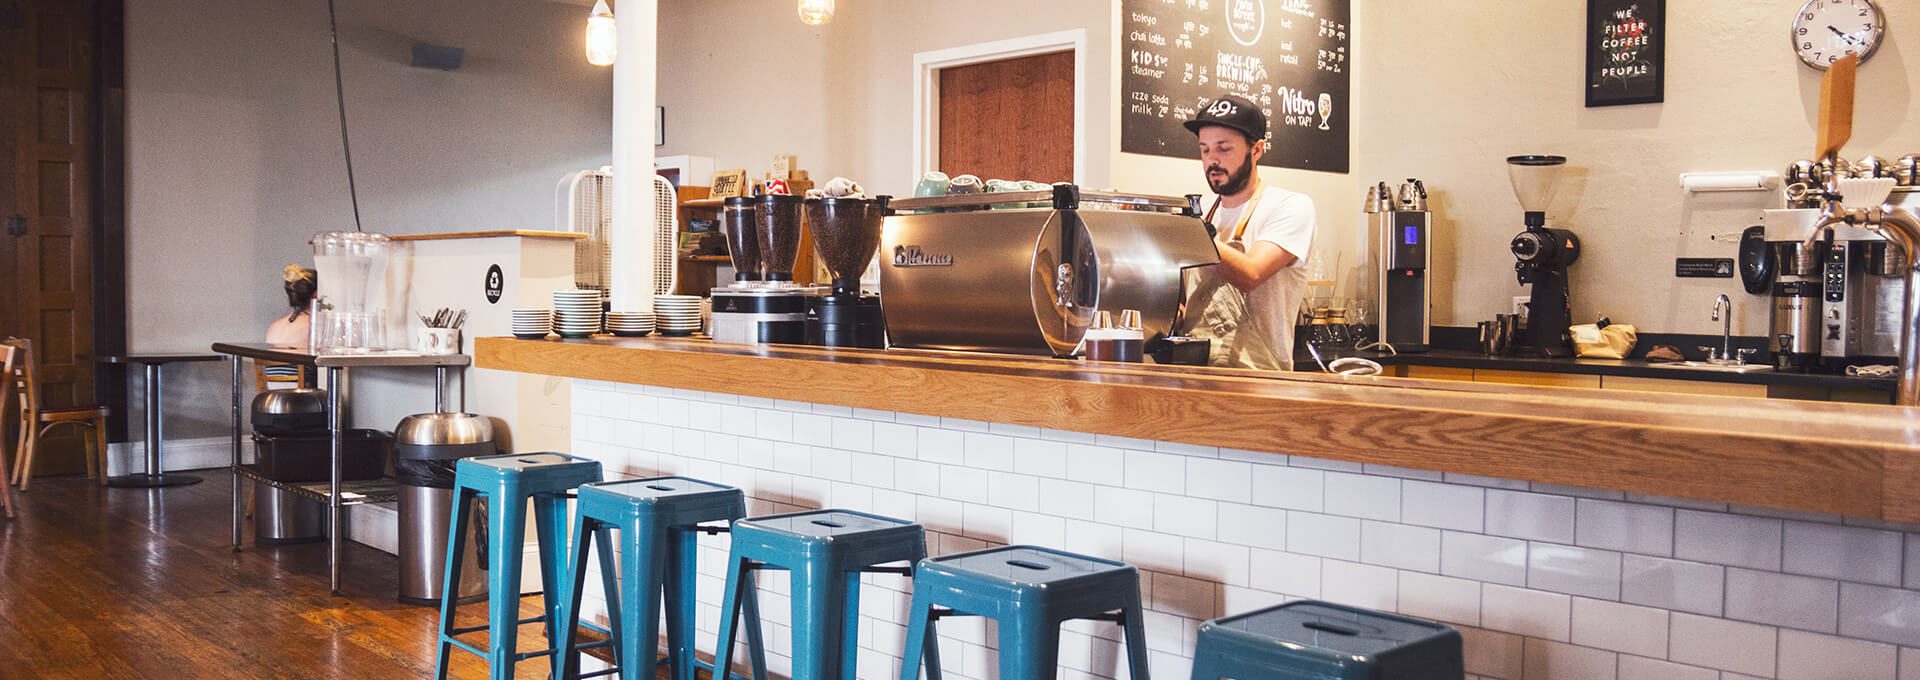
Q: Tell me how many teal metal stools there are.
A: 5